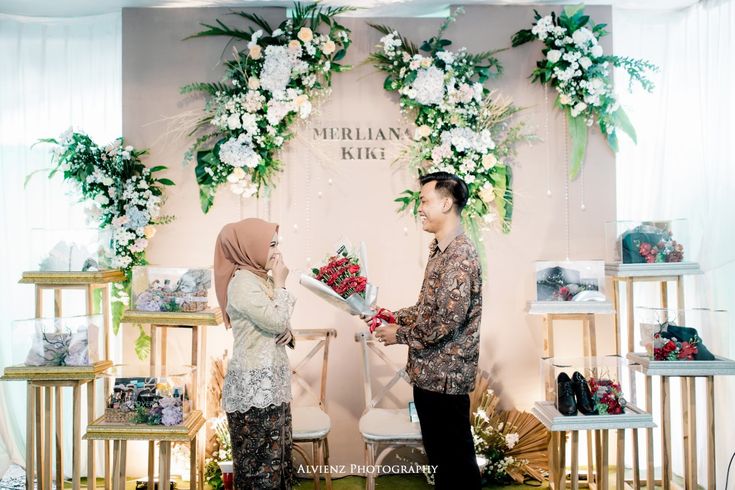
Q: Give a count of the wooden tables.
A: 8